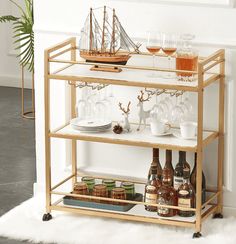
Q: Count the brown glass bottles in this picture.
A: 7